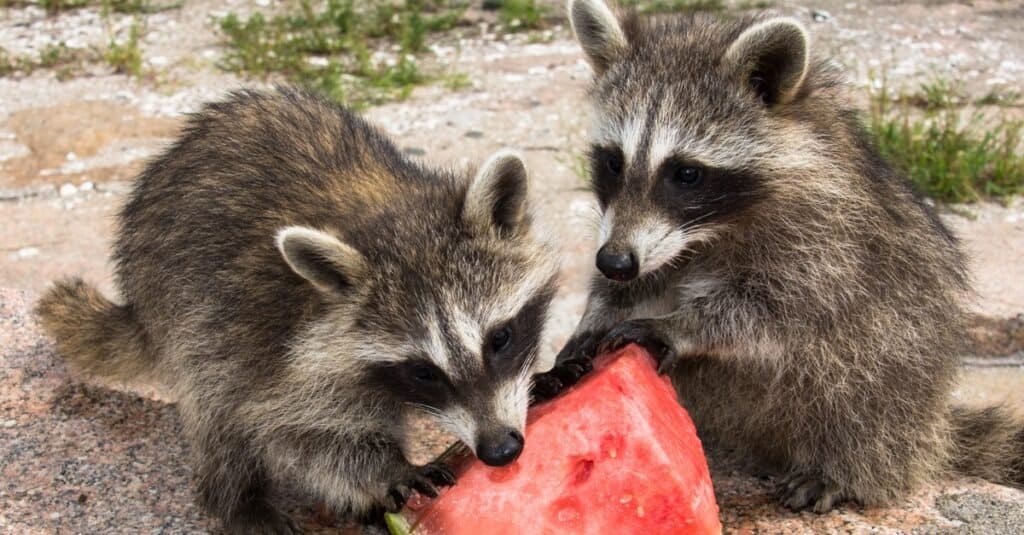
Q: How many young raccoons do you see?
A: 2